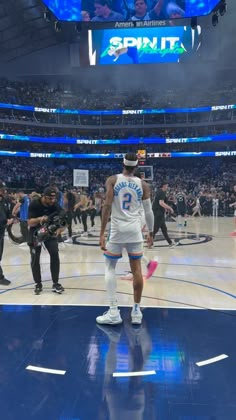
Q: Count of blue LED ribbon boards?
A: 3